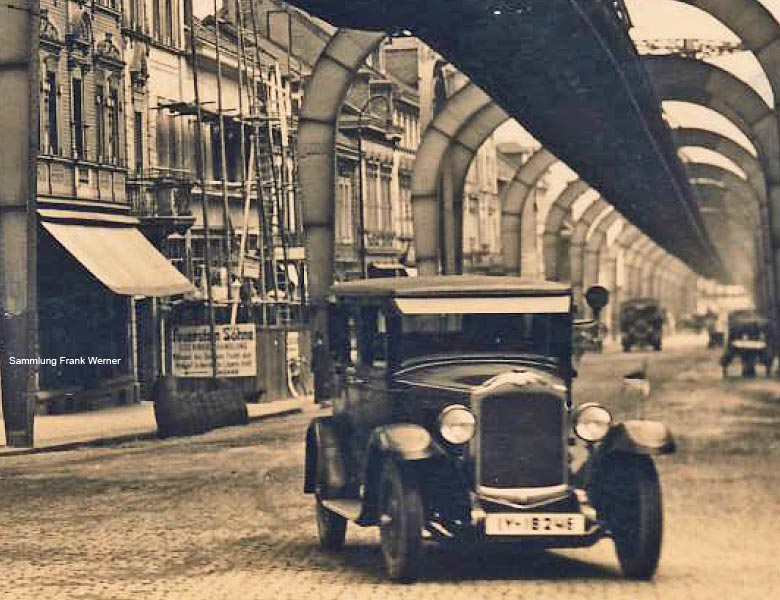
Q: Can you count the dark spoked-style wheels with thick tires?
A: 3